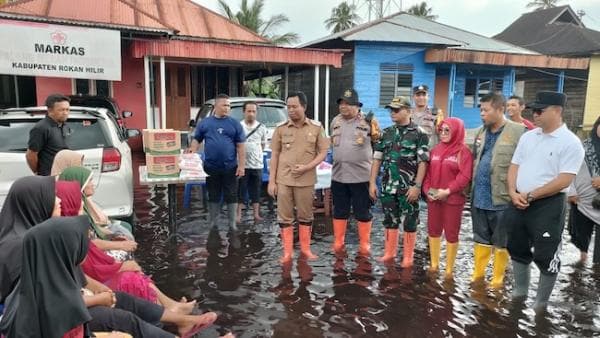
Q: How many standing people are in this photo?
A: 12